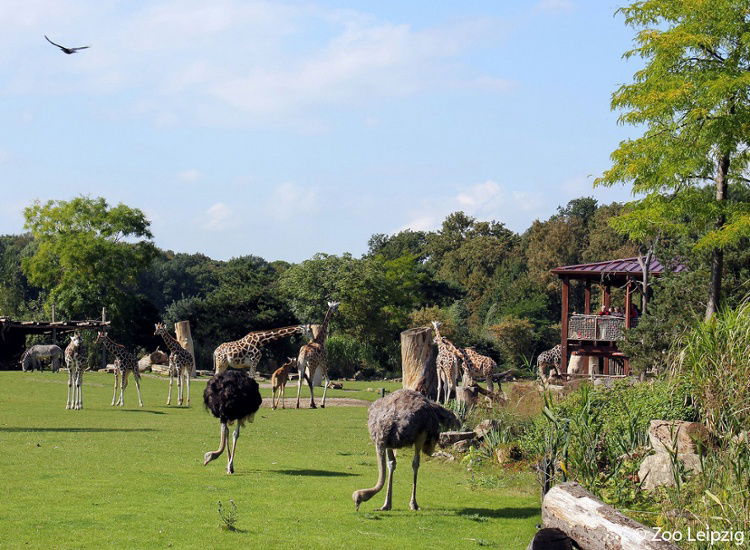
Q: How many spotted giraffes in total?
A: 9